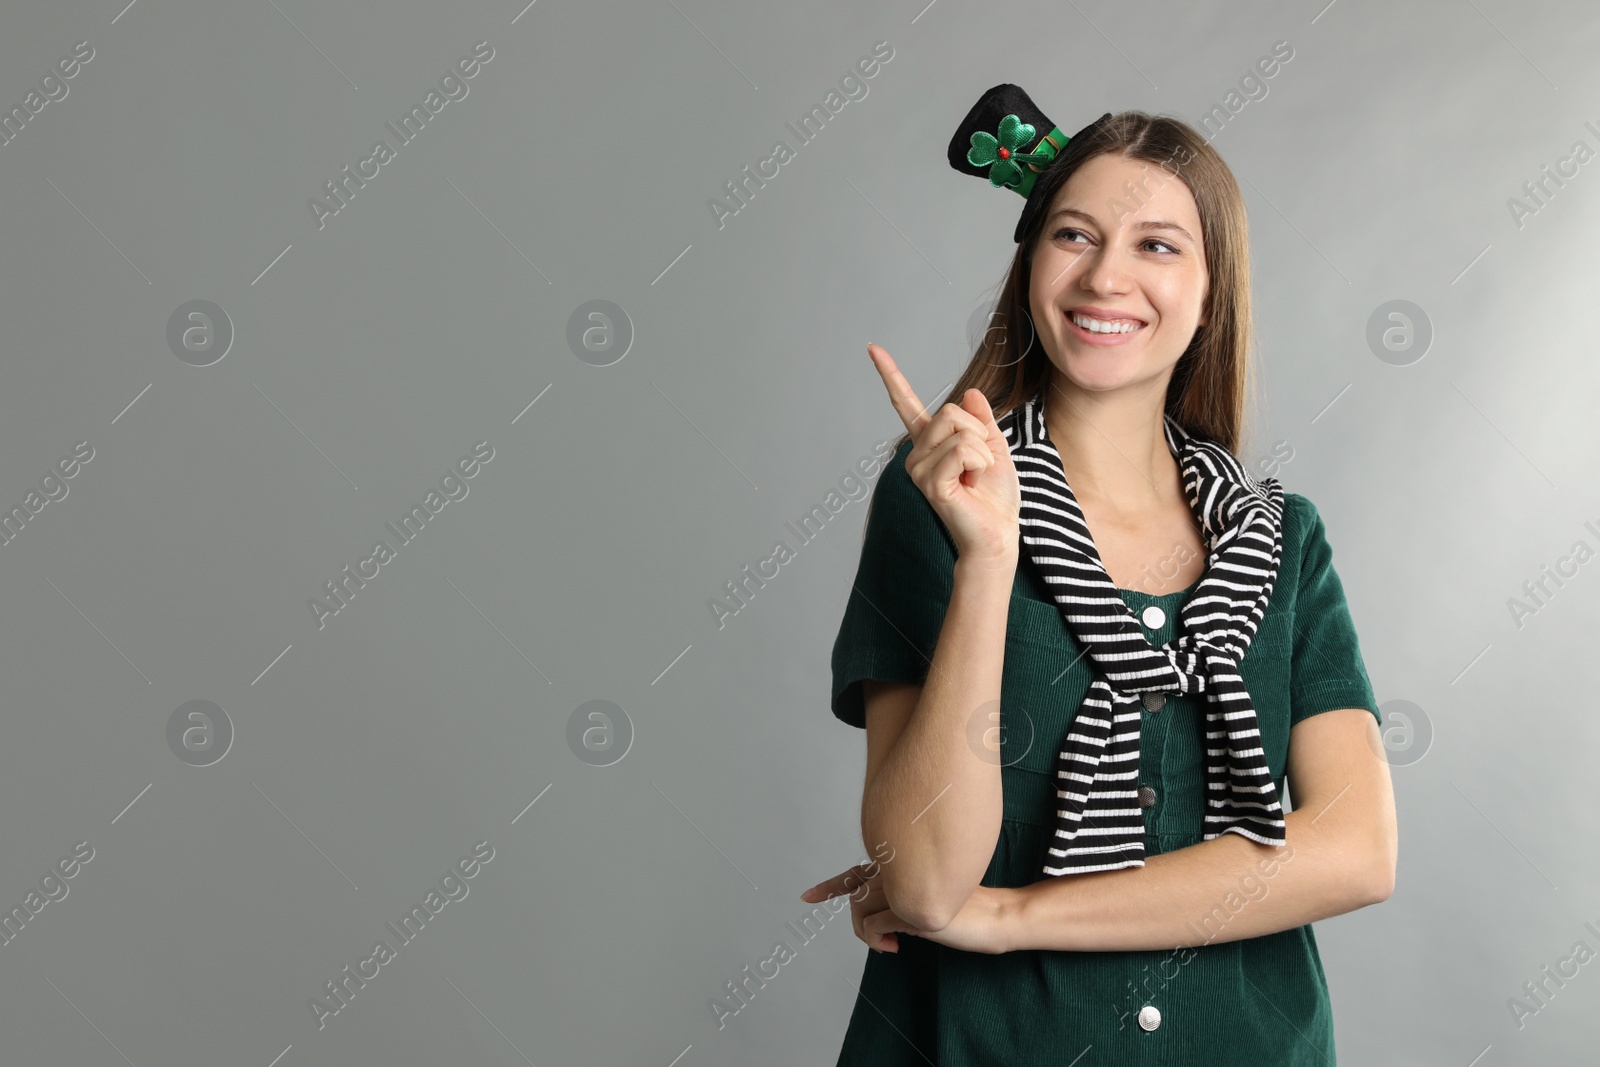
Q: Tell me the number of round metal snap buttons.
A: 4